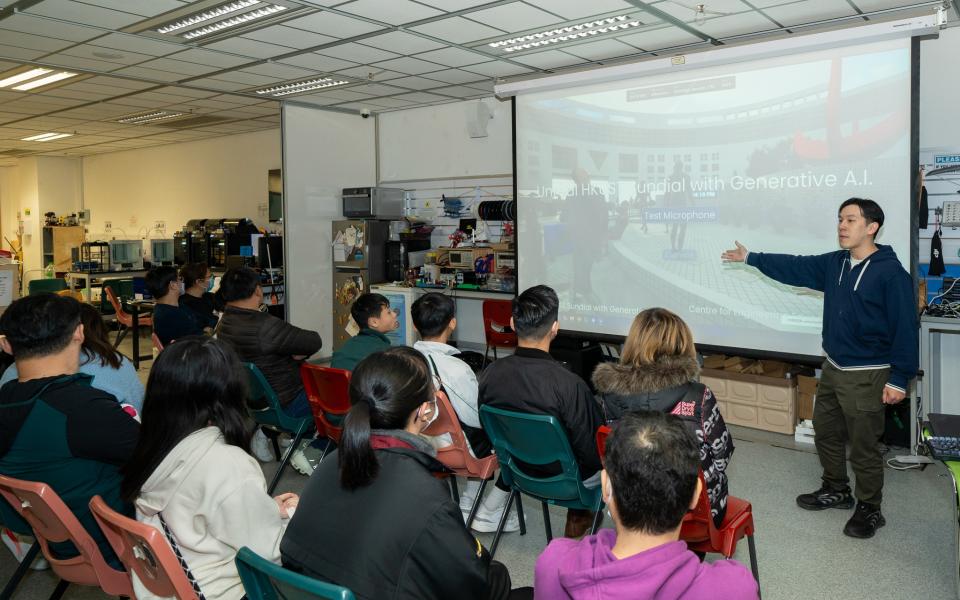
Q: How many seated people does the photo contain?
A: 12